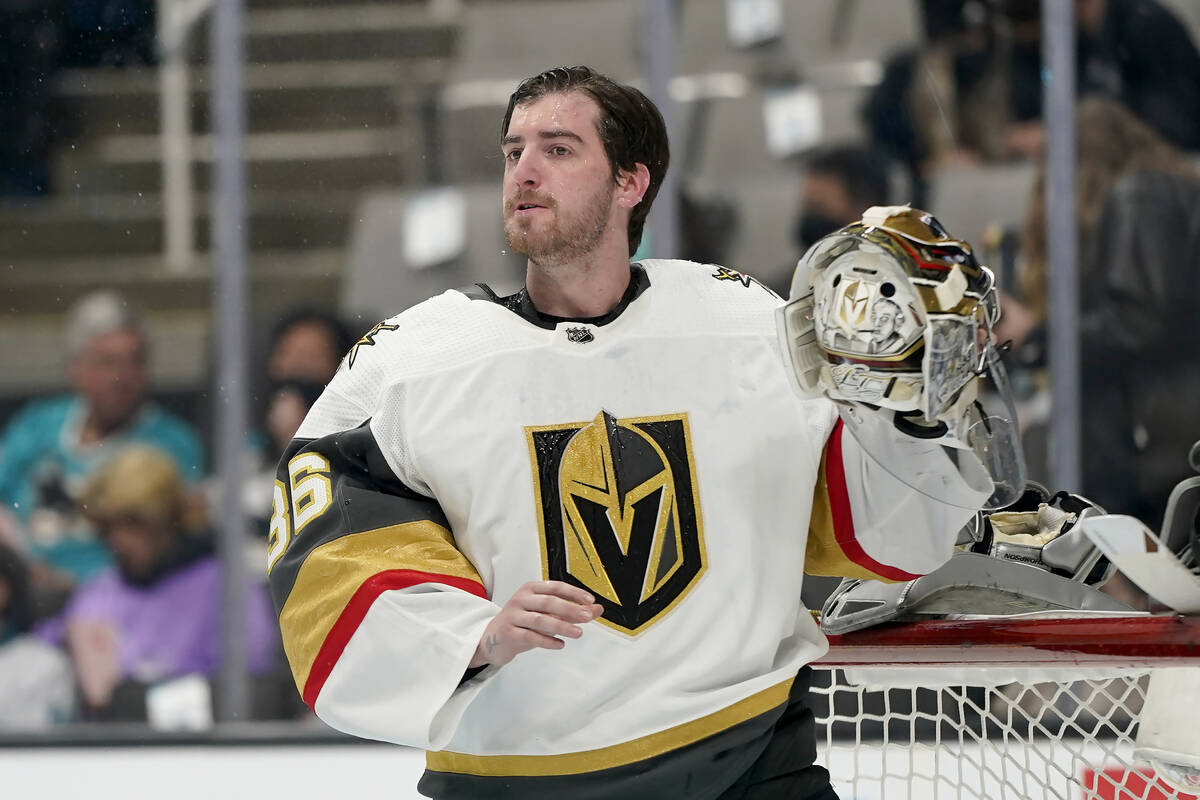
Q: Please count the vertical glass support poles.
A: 3